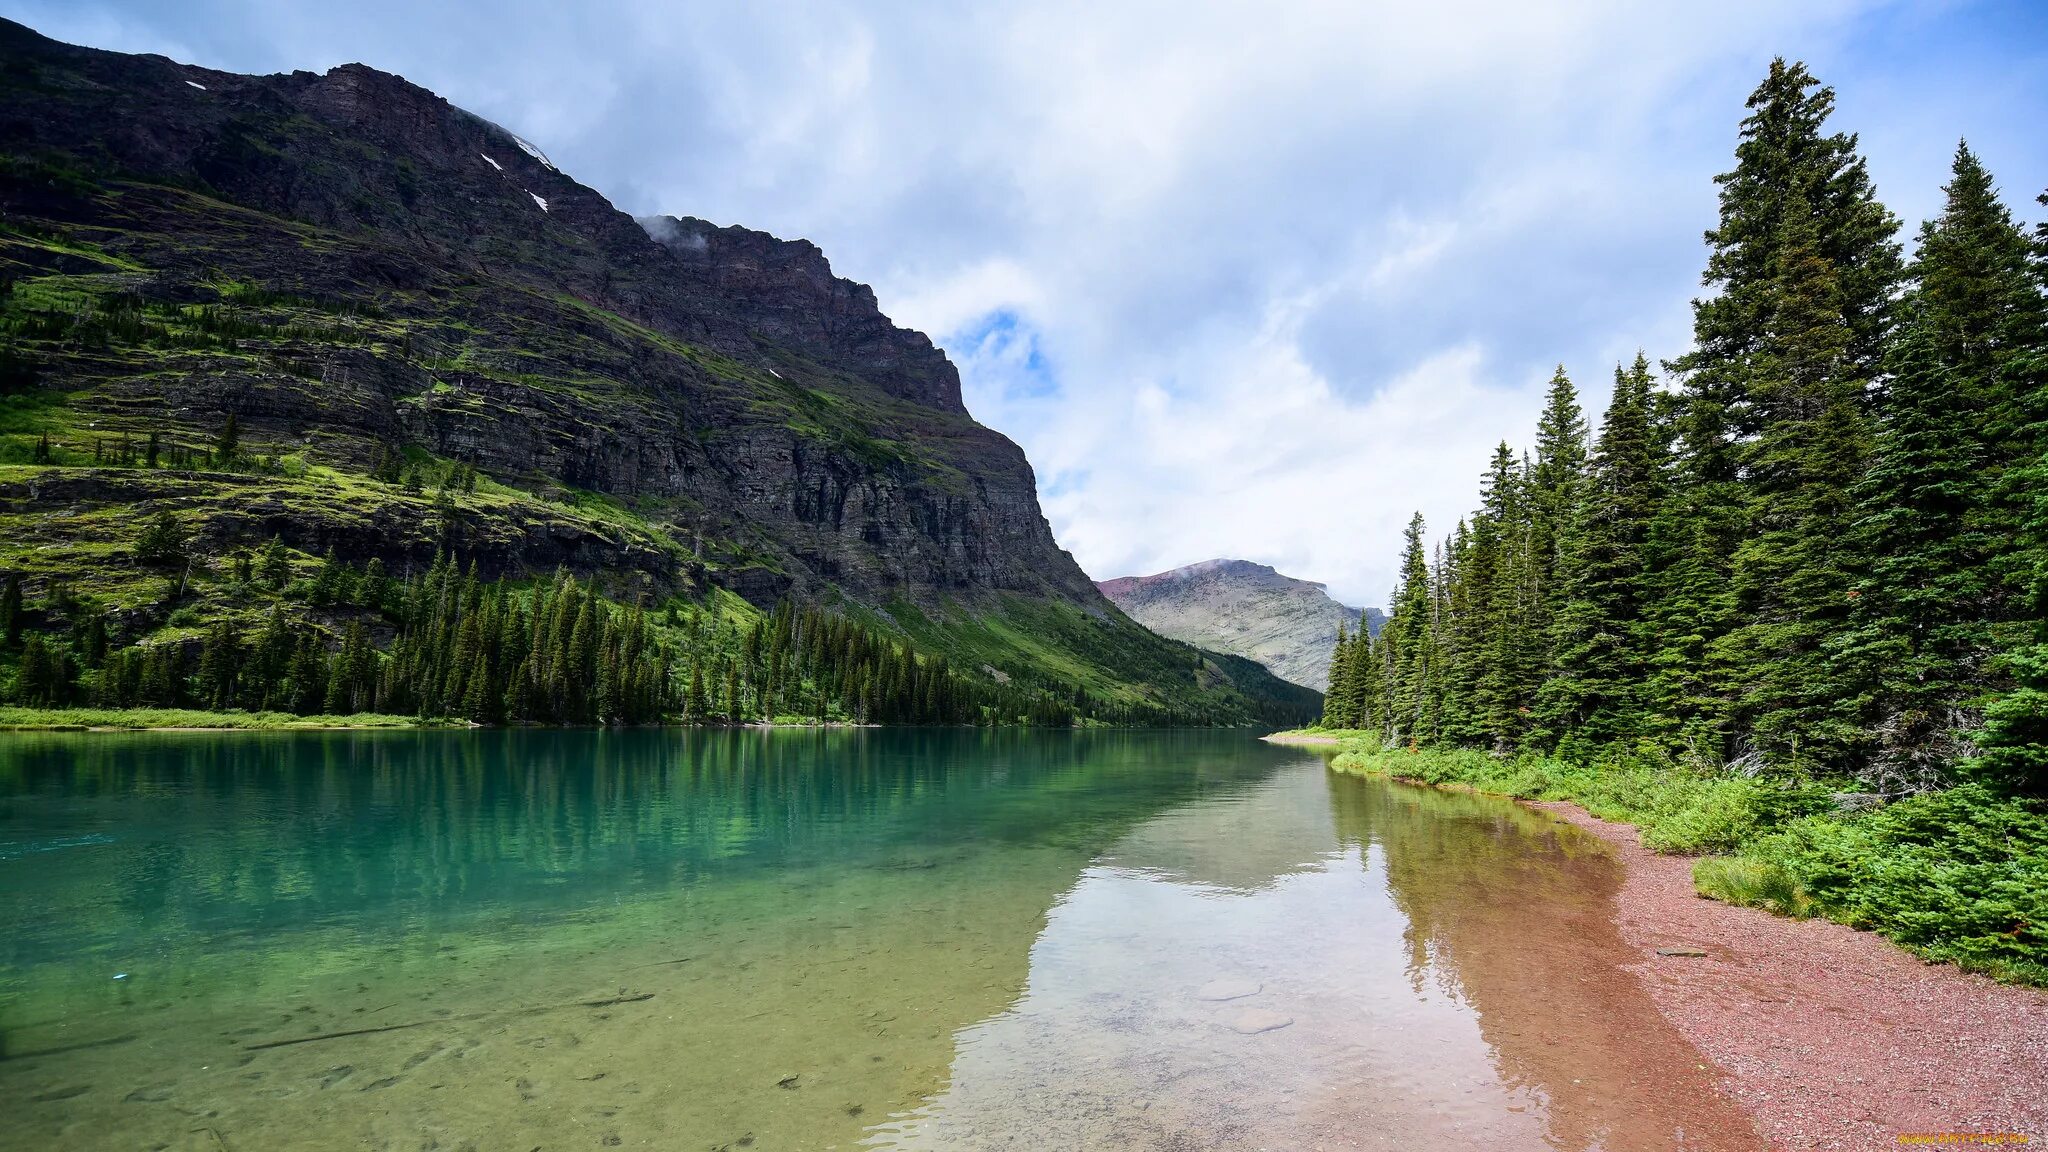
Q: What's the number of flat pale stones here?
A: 2